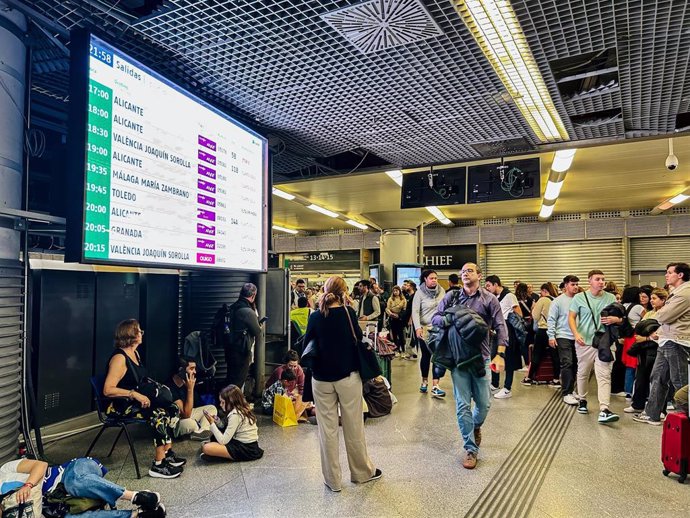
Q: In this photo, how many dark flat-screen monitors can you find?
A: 2